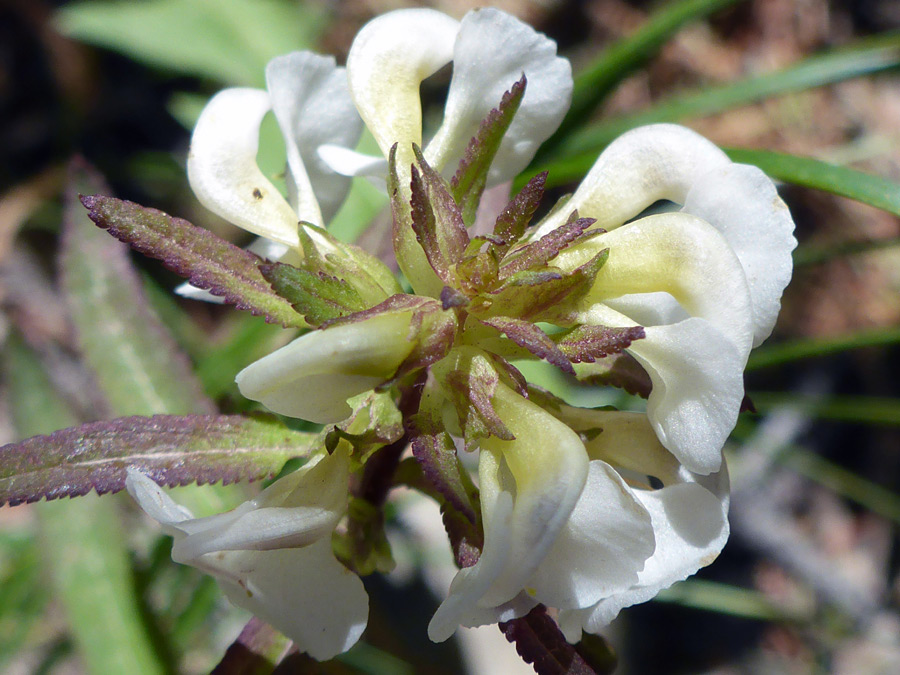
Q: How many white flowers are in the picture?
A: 8